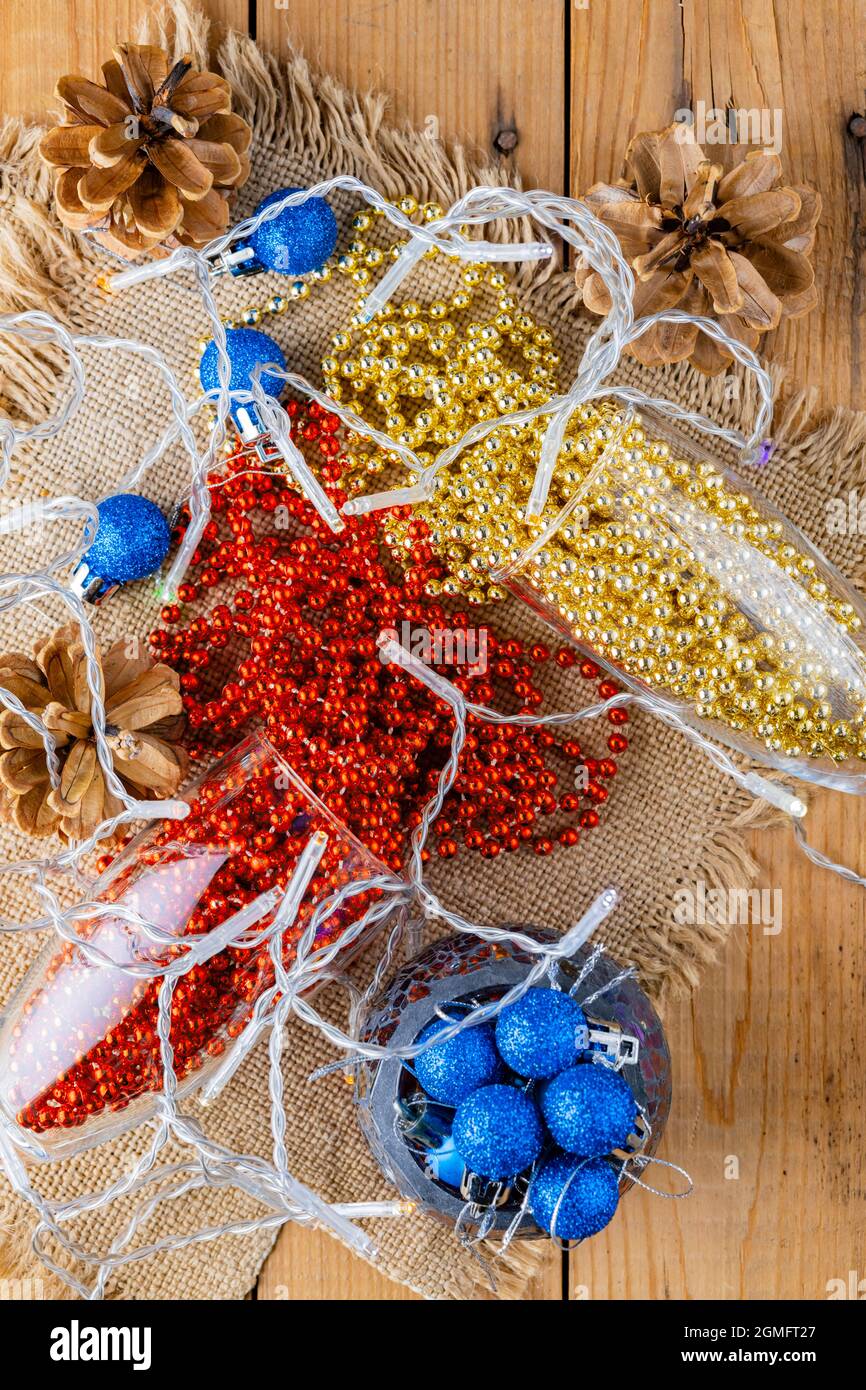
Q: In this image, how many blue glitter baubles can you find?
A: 8